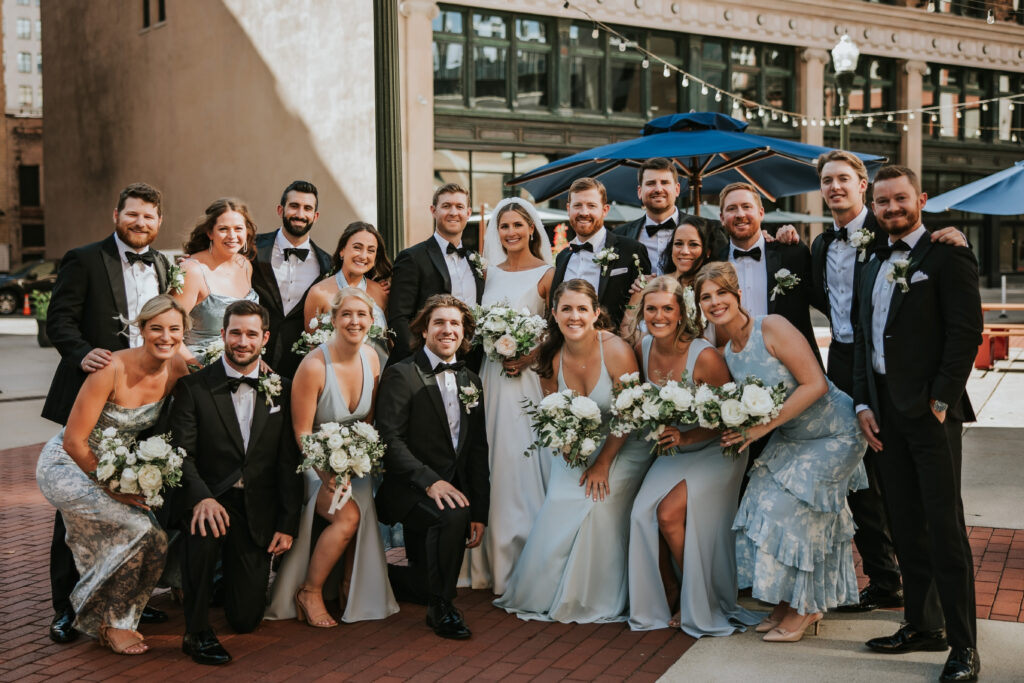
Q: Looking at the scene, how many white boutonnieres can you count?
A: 8